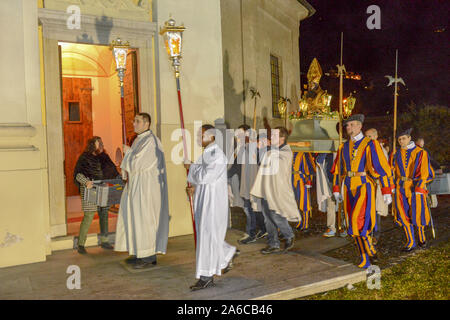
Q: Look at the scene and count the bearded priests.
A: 0